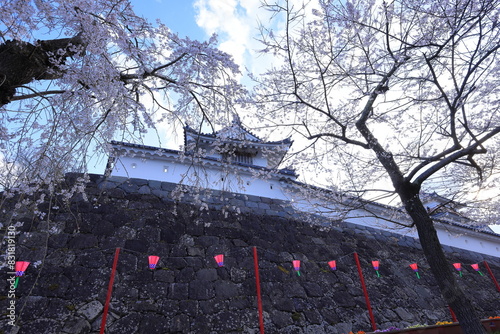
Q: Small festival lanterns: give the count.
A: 9